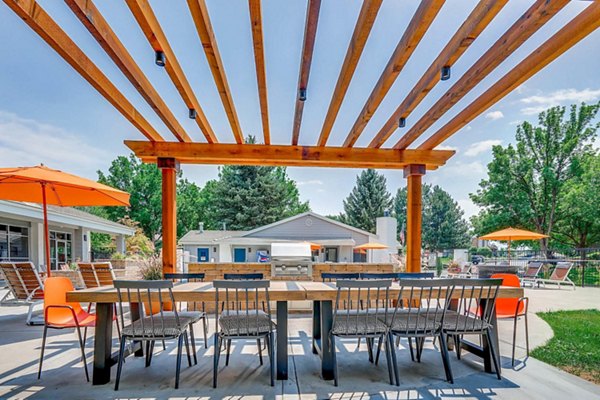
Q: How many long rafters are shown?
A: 11